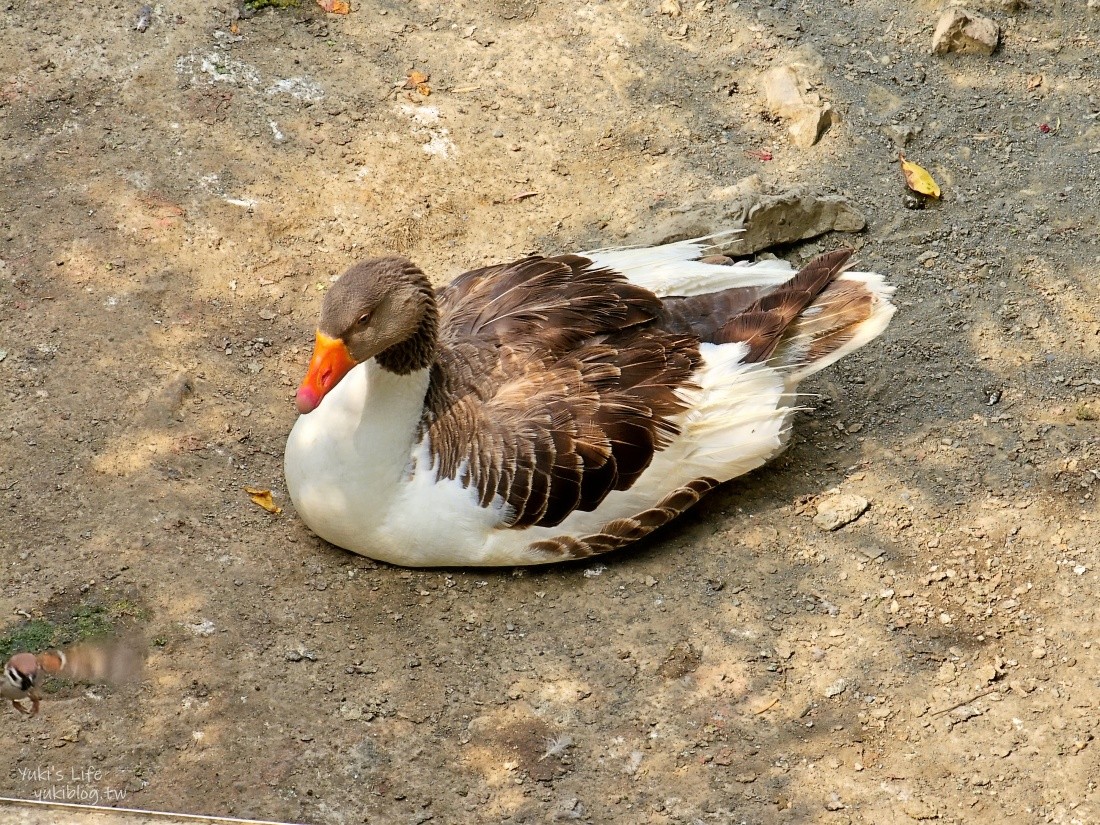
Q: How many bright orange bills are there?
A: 1